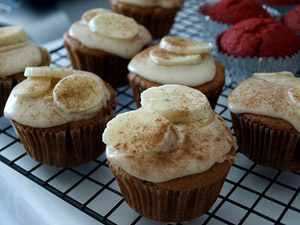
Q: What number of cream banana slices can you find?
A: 12